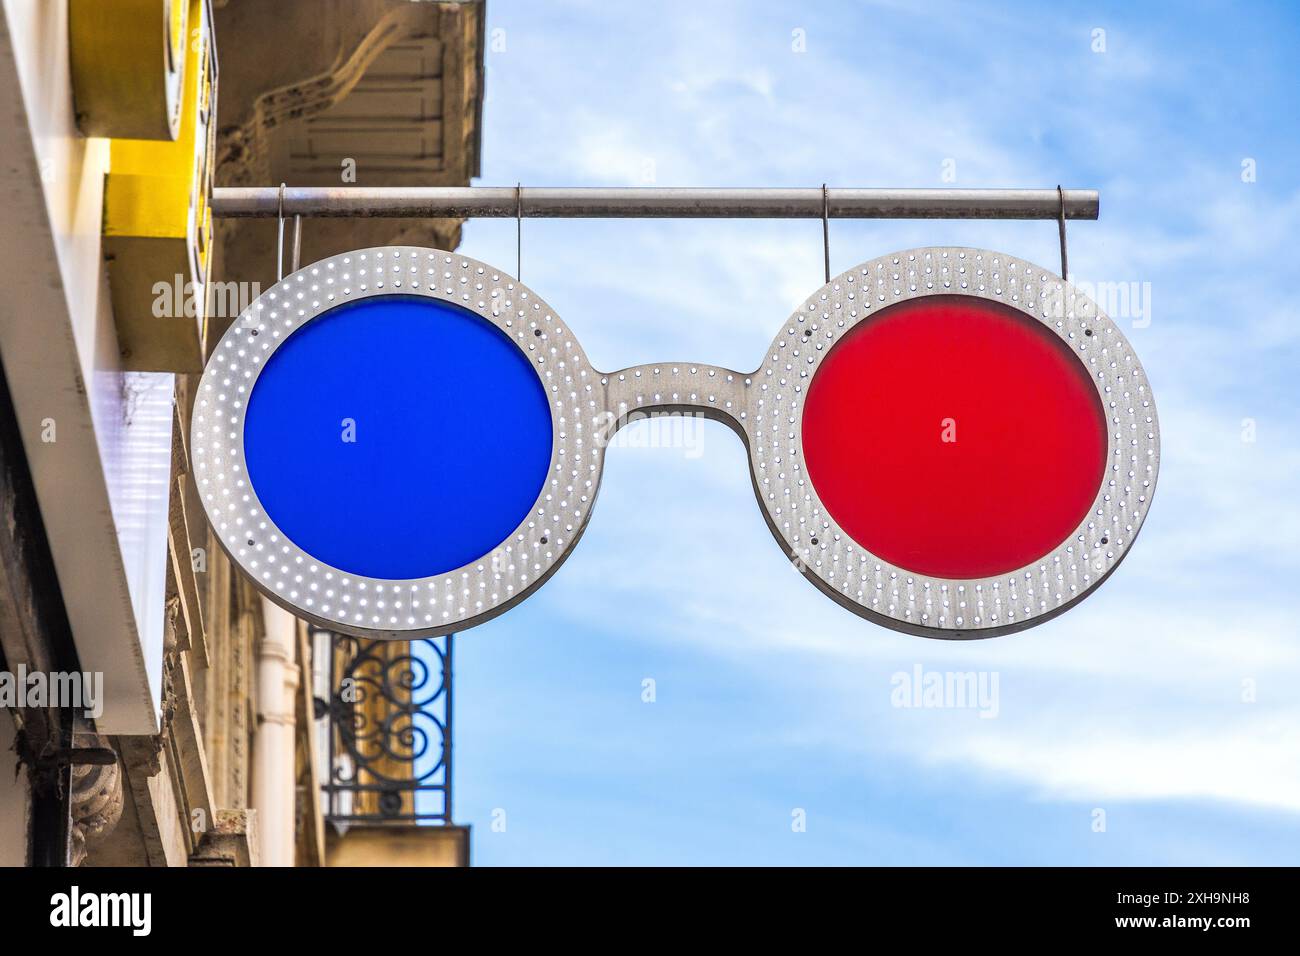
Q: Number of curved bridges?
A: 1